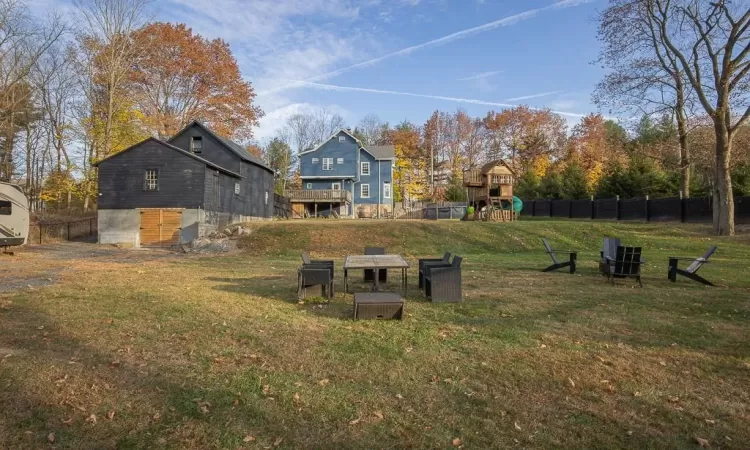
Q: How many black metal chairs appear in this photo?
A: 4